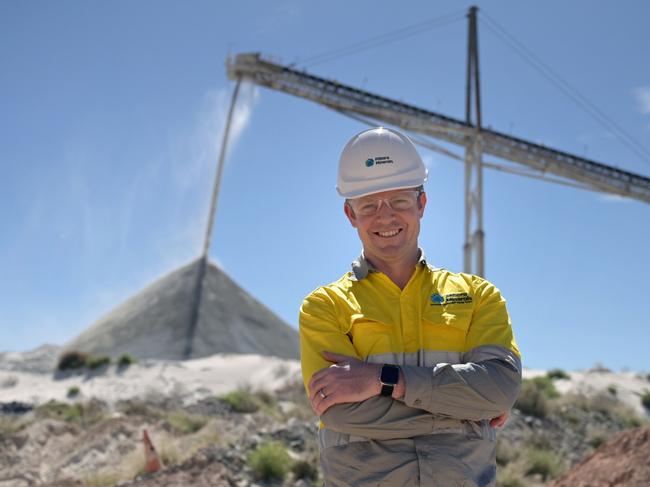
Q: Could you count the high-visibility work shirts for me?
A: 1